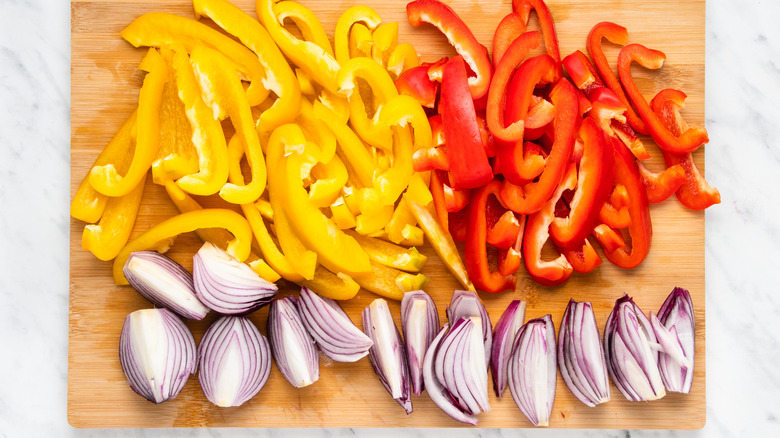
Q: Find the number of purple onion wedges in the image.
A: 15